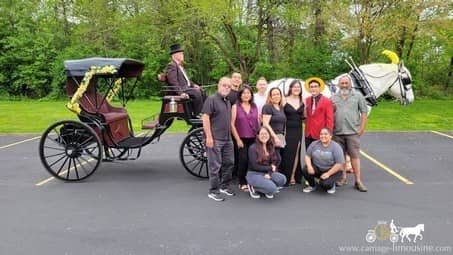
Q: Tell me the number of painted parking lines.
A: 4